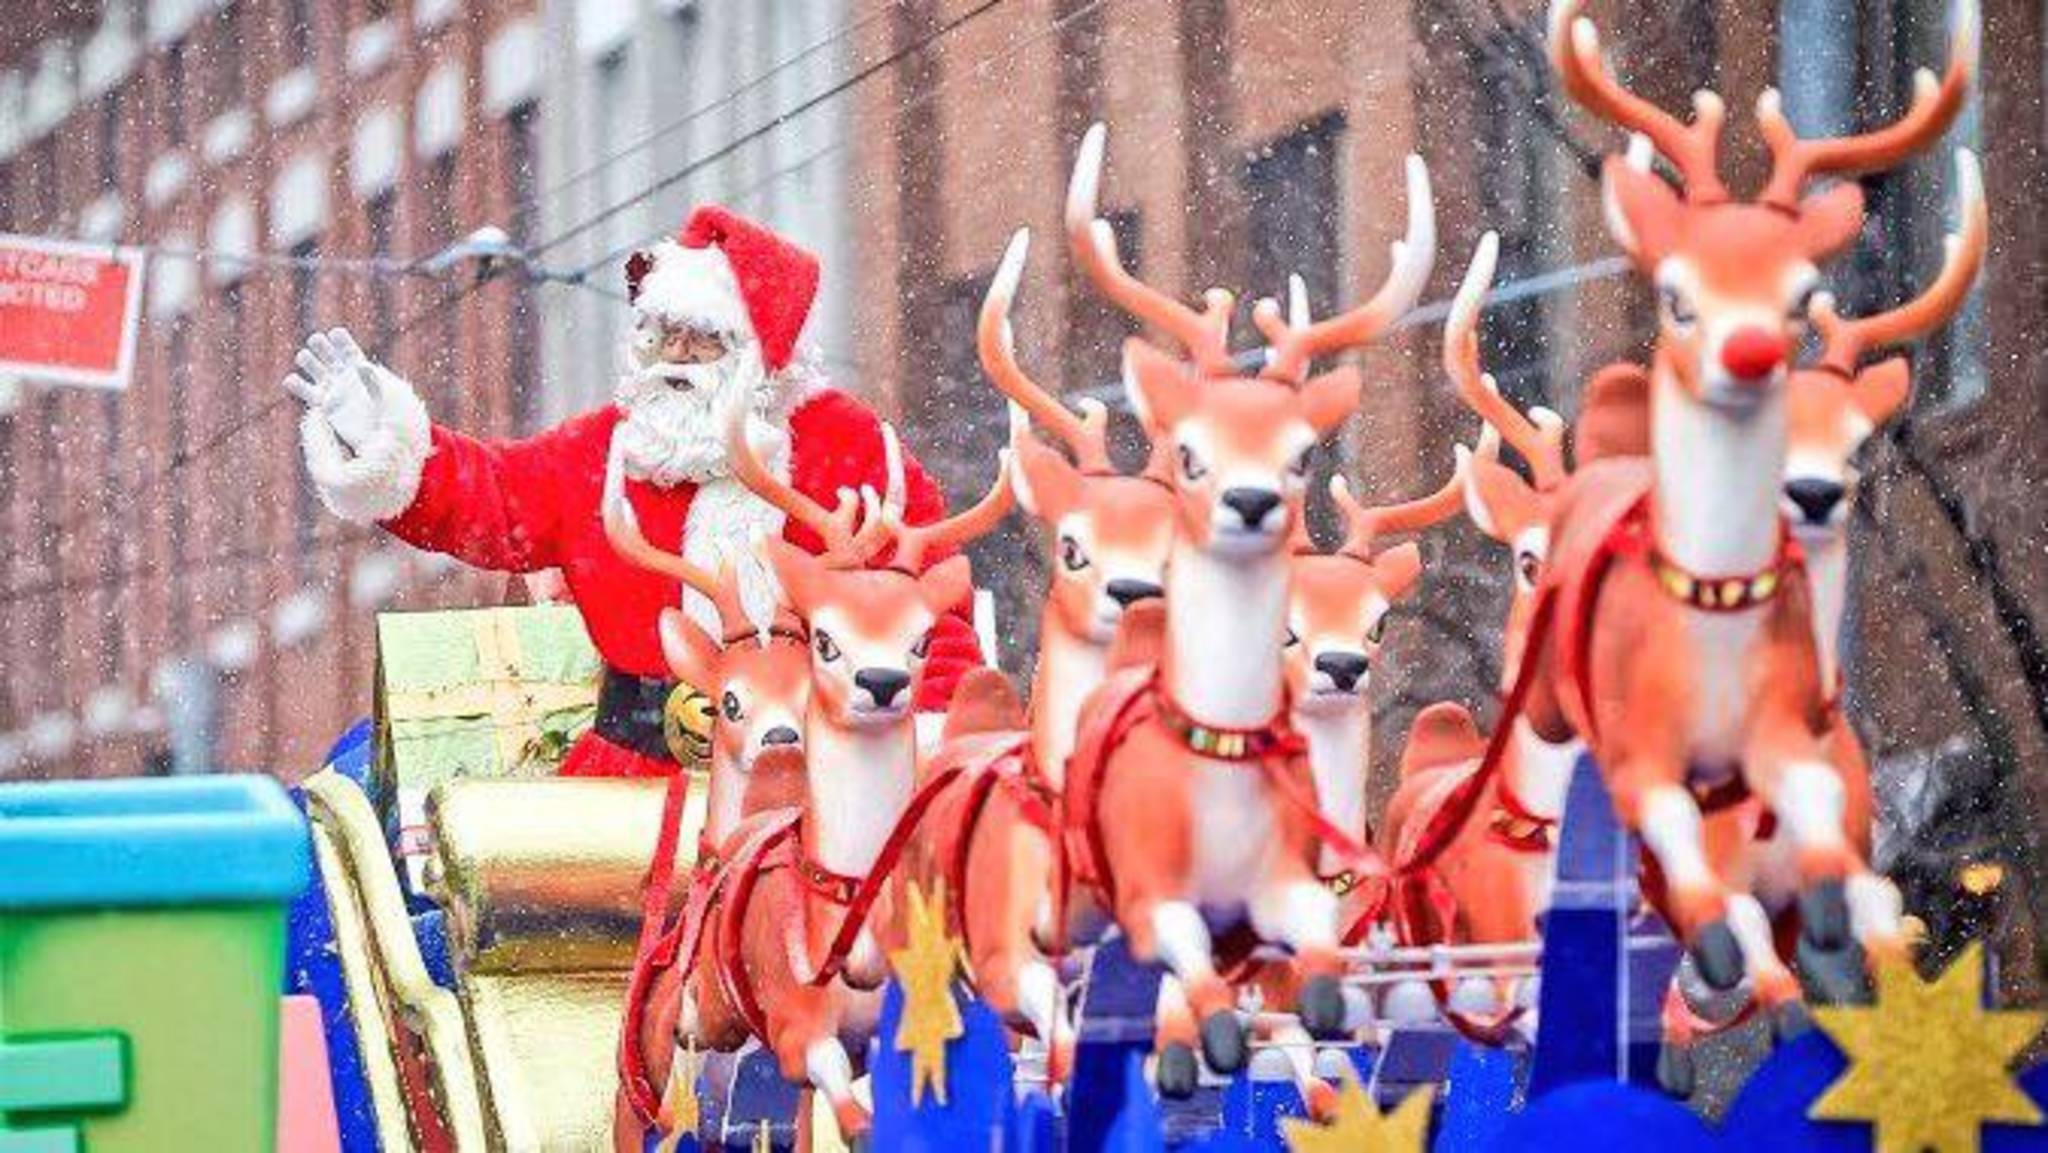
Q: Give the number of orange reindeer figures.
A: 8